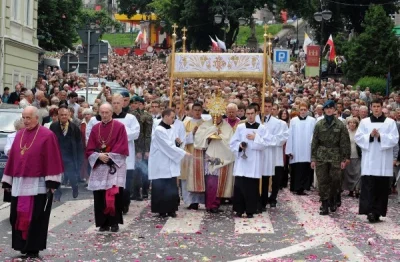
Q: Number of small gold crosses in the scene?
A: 4